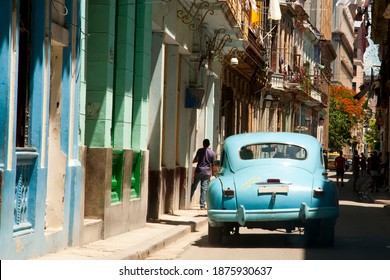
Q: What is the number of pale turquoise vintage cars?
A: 1